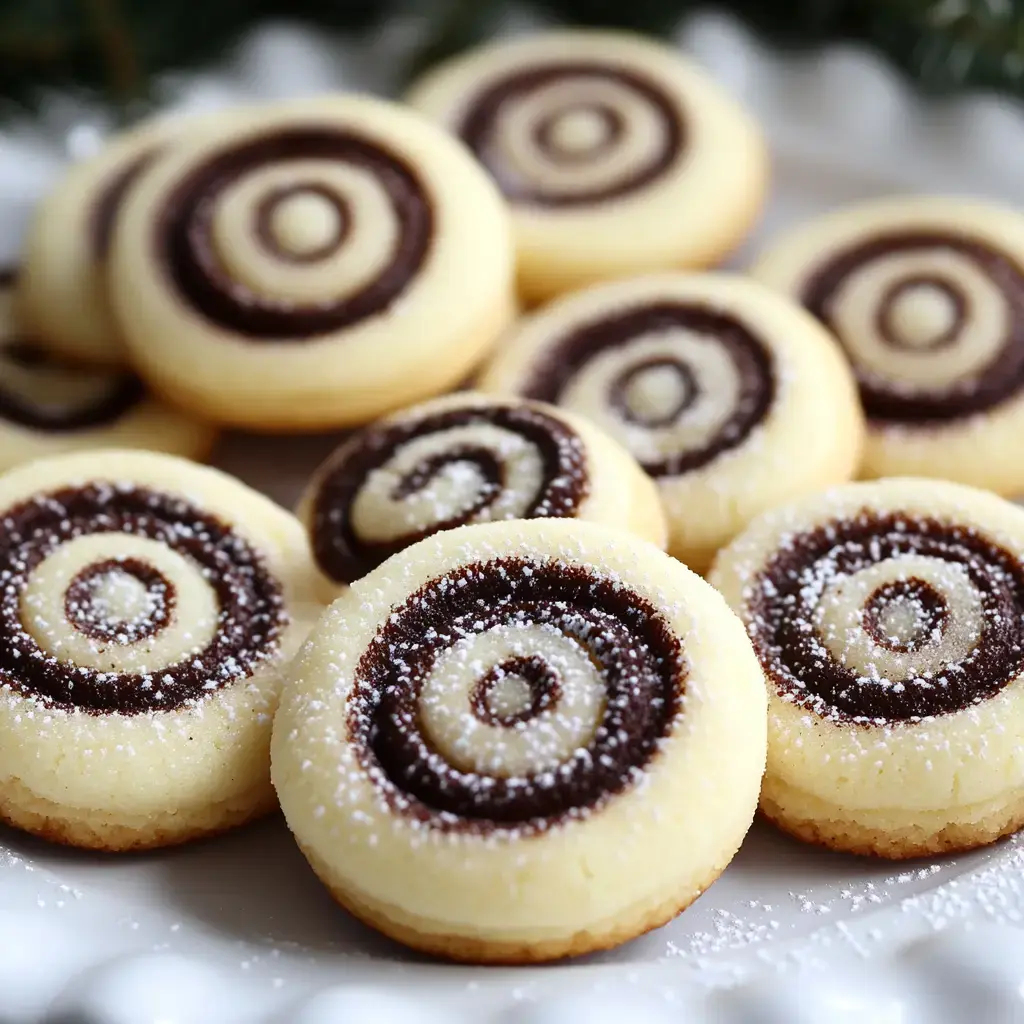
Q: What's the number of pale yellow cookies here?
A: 10